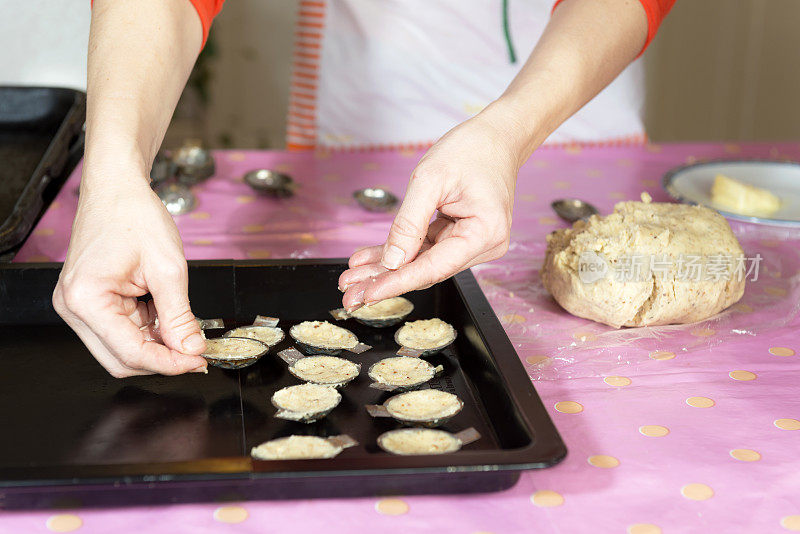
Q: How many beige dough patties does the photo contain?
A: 11